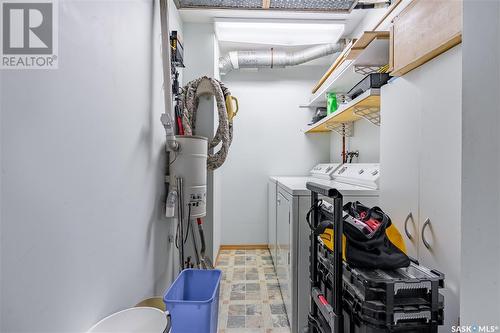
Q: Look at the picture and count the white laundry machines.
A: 2